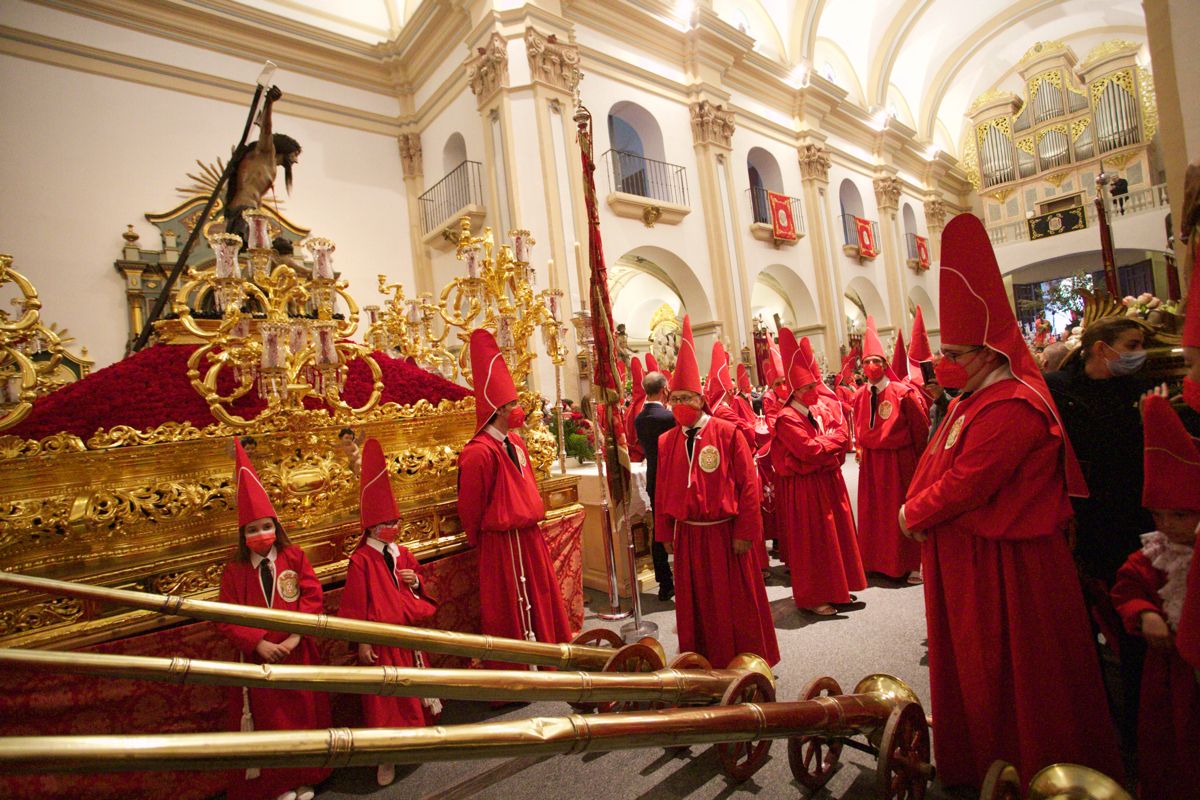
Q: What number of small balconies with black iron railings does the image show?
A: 5